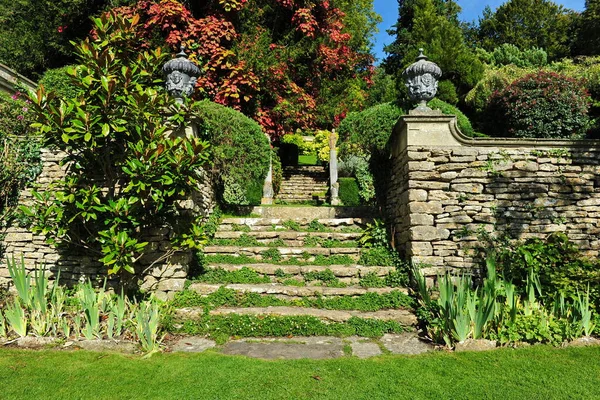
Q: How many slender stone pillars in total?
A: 2